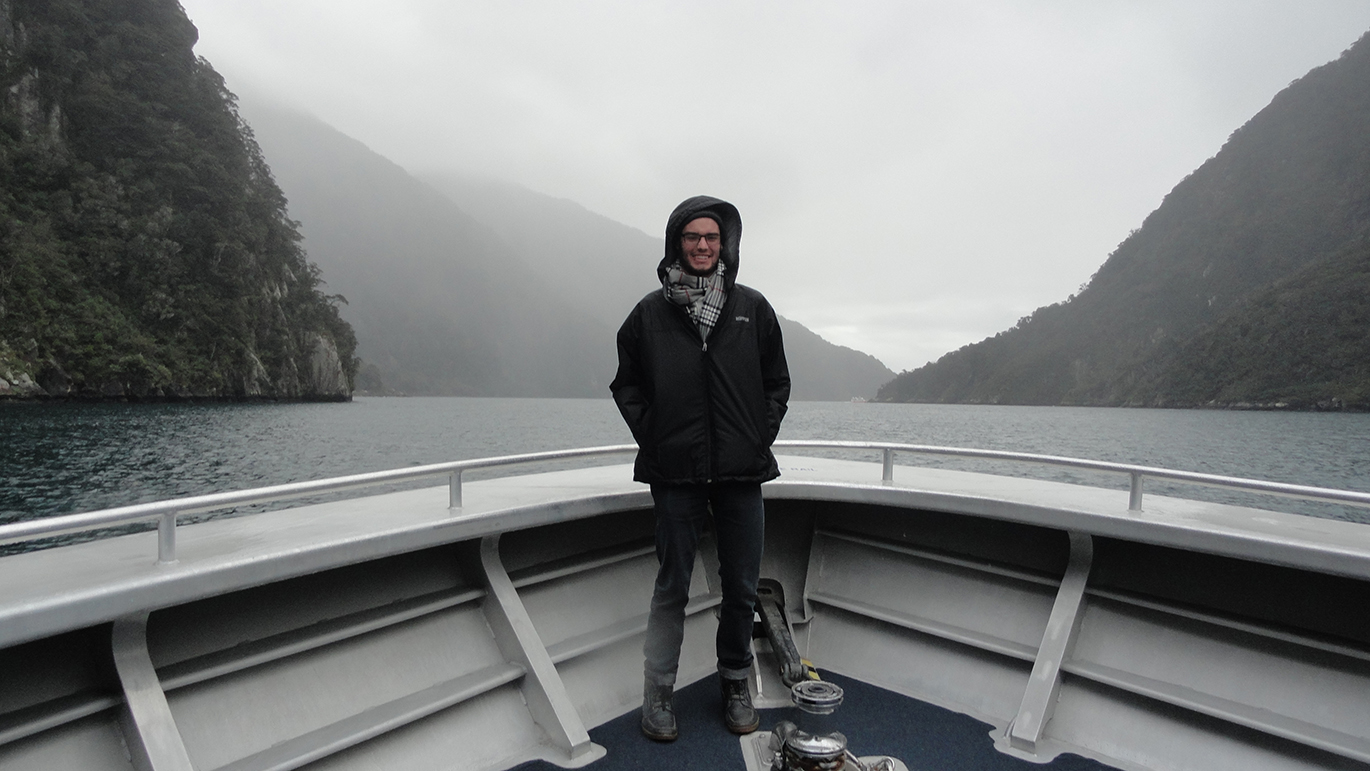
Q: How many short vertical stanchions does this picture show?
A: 4